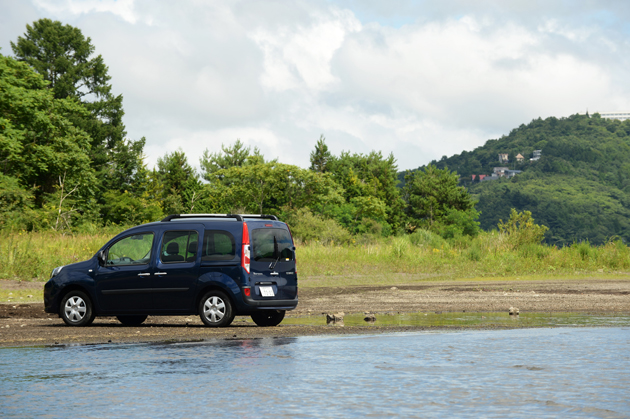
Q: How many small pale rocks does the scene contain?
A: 3